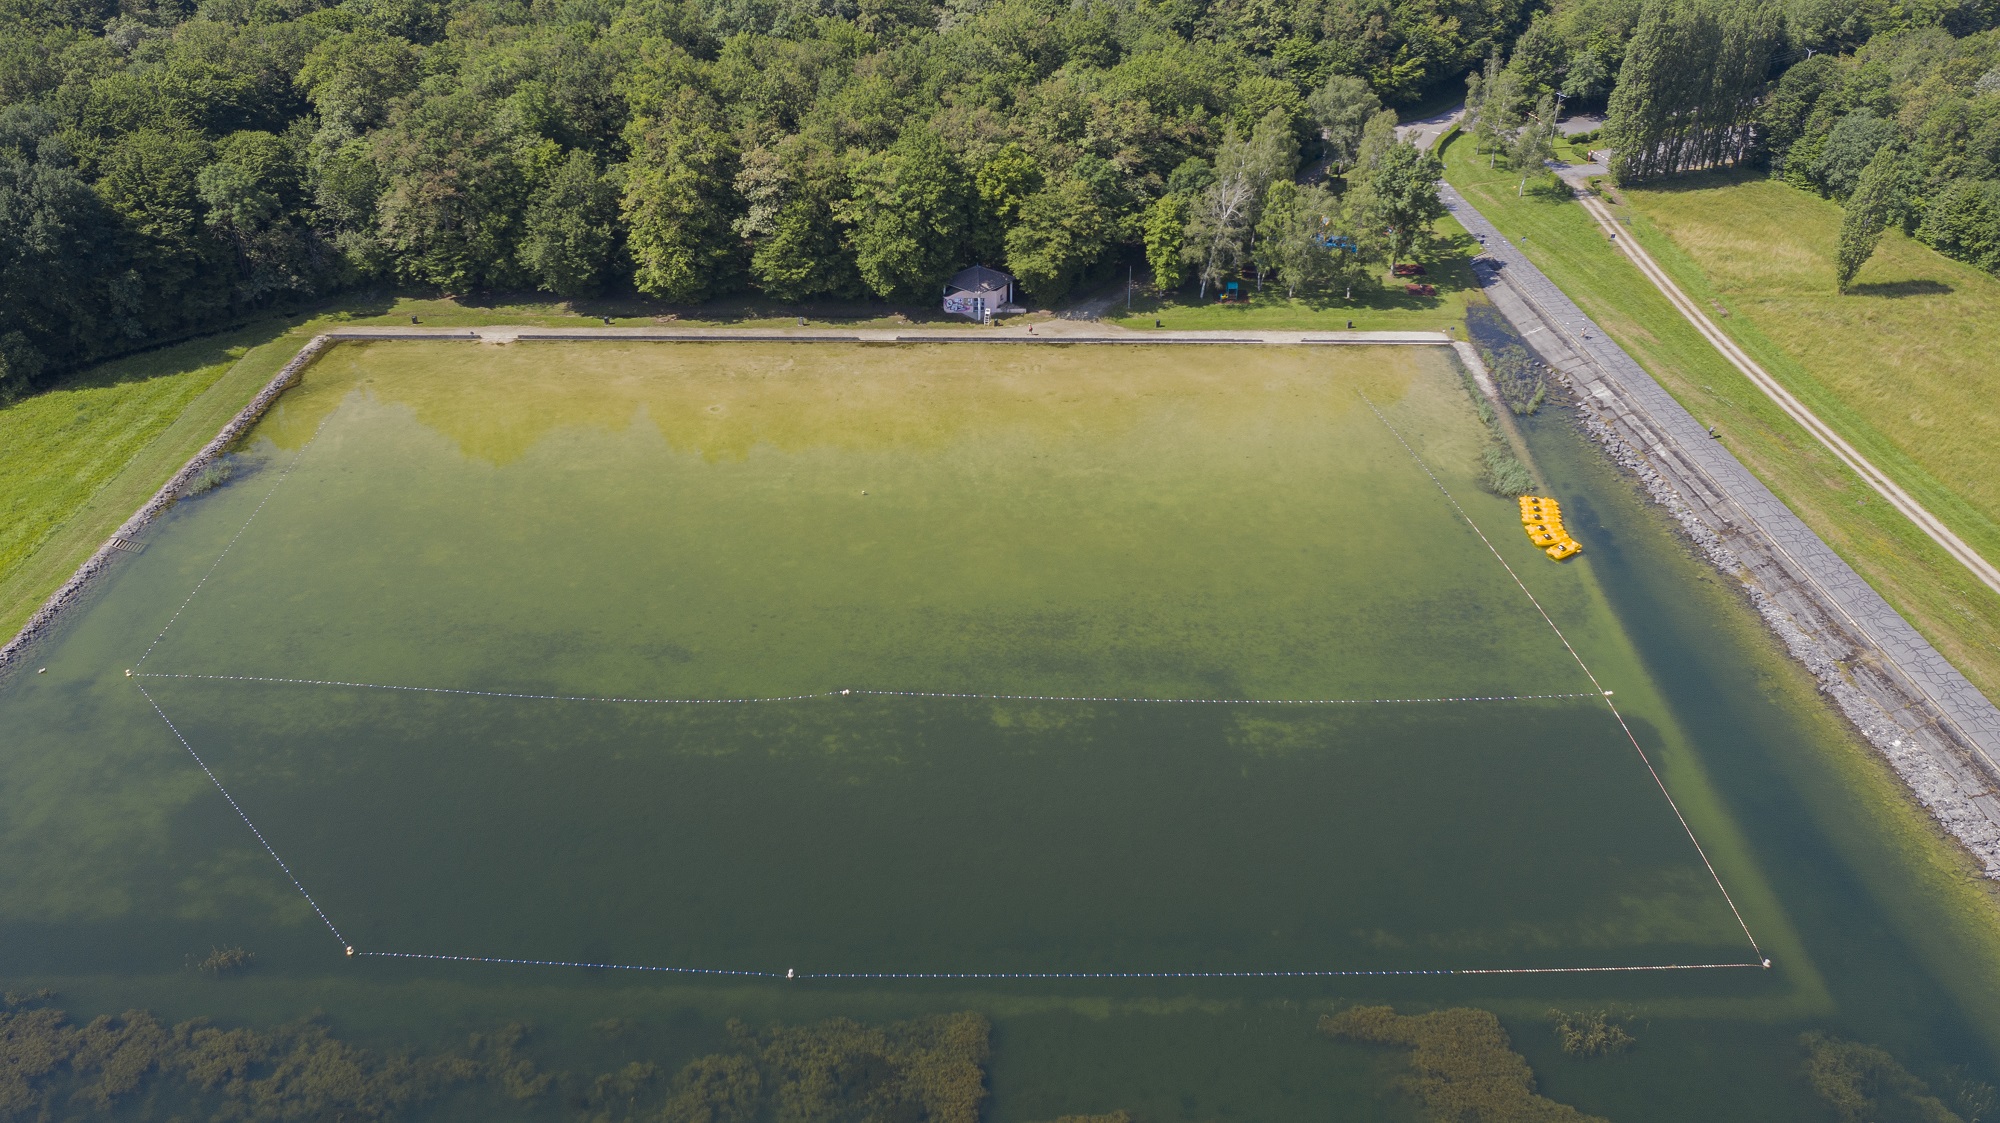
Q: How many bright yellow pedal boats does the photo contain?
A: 6